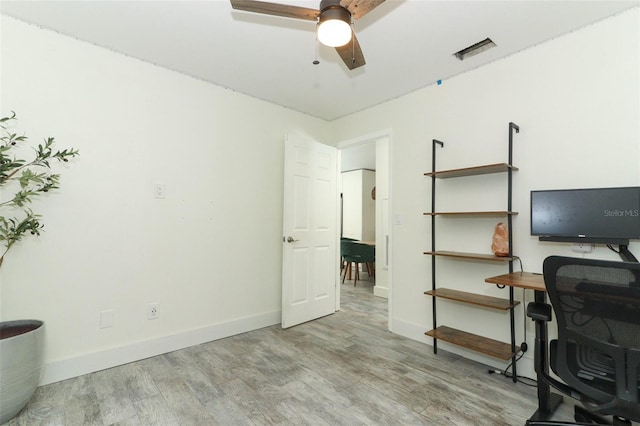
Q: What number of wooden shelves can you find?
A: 5